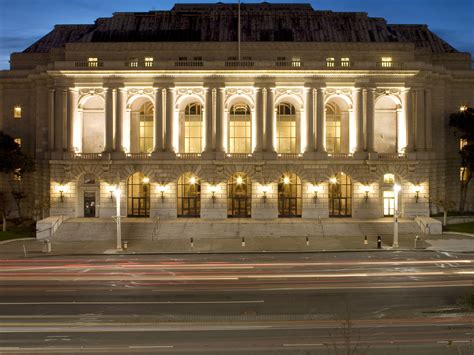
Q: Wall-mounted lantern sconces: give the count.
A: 8